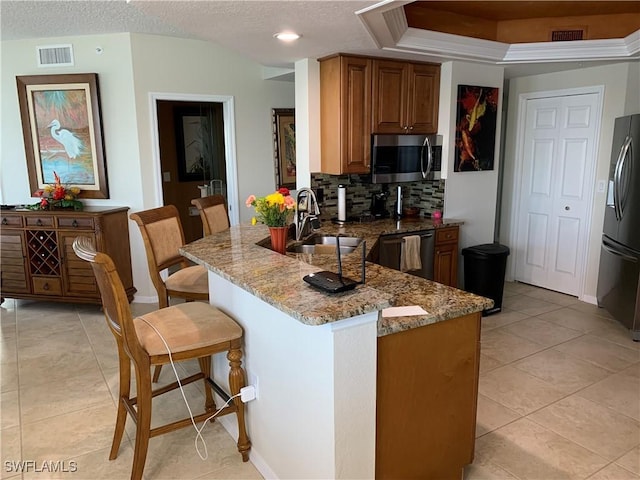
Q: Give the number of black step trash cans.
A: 1